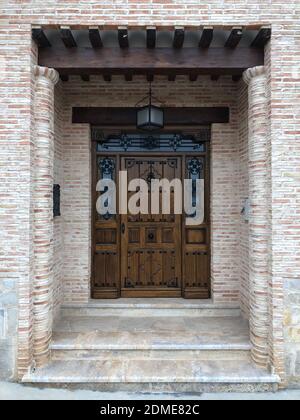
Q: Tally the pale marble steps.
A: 3